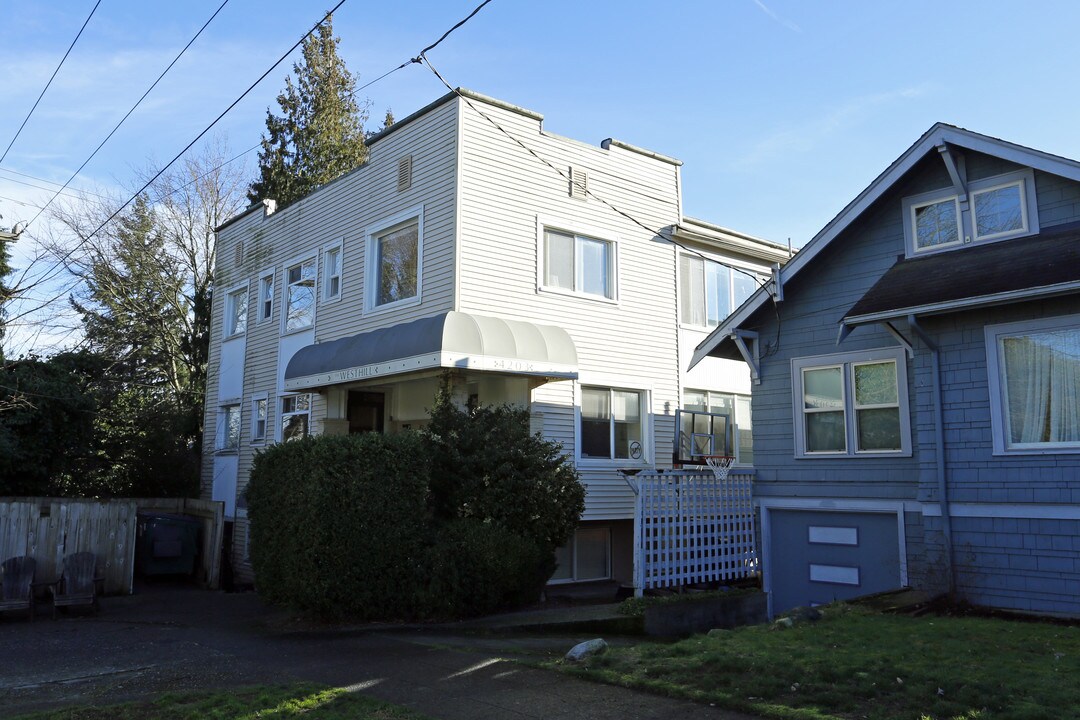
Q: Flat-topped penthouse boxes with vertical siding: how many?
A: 0